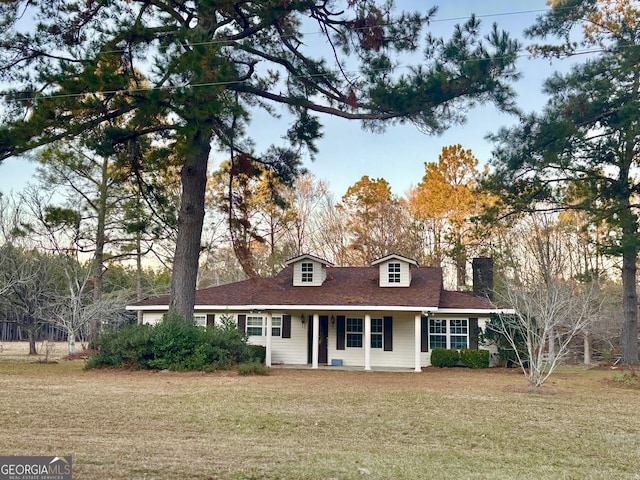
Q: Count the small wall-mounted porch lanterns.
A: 2